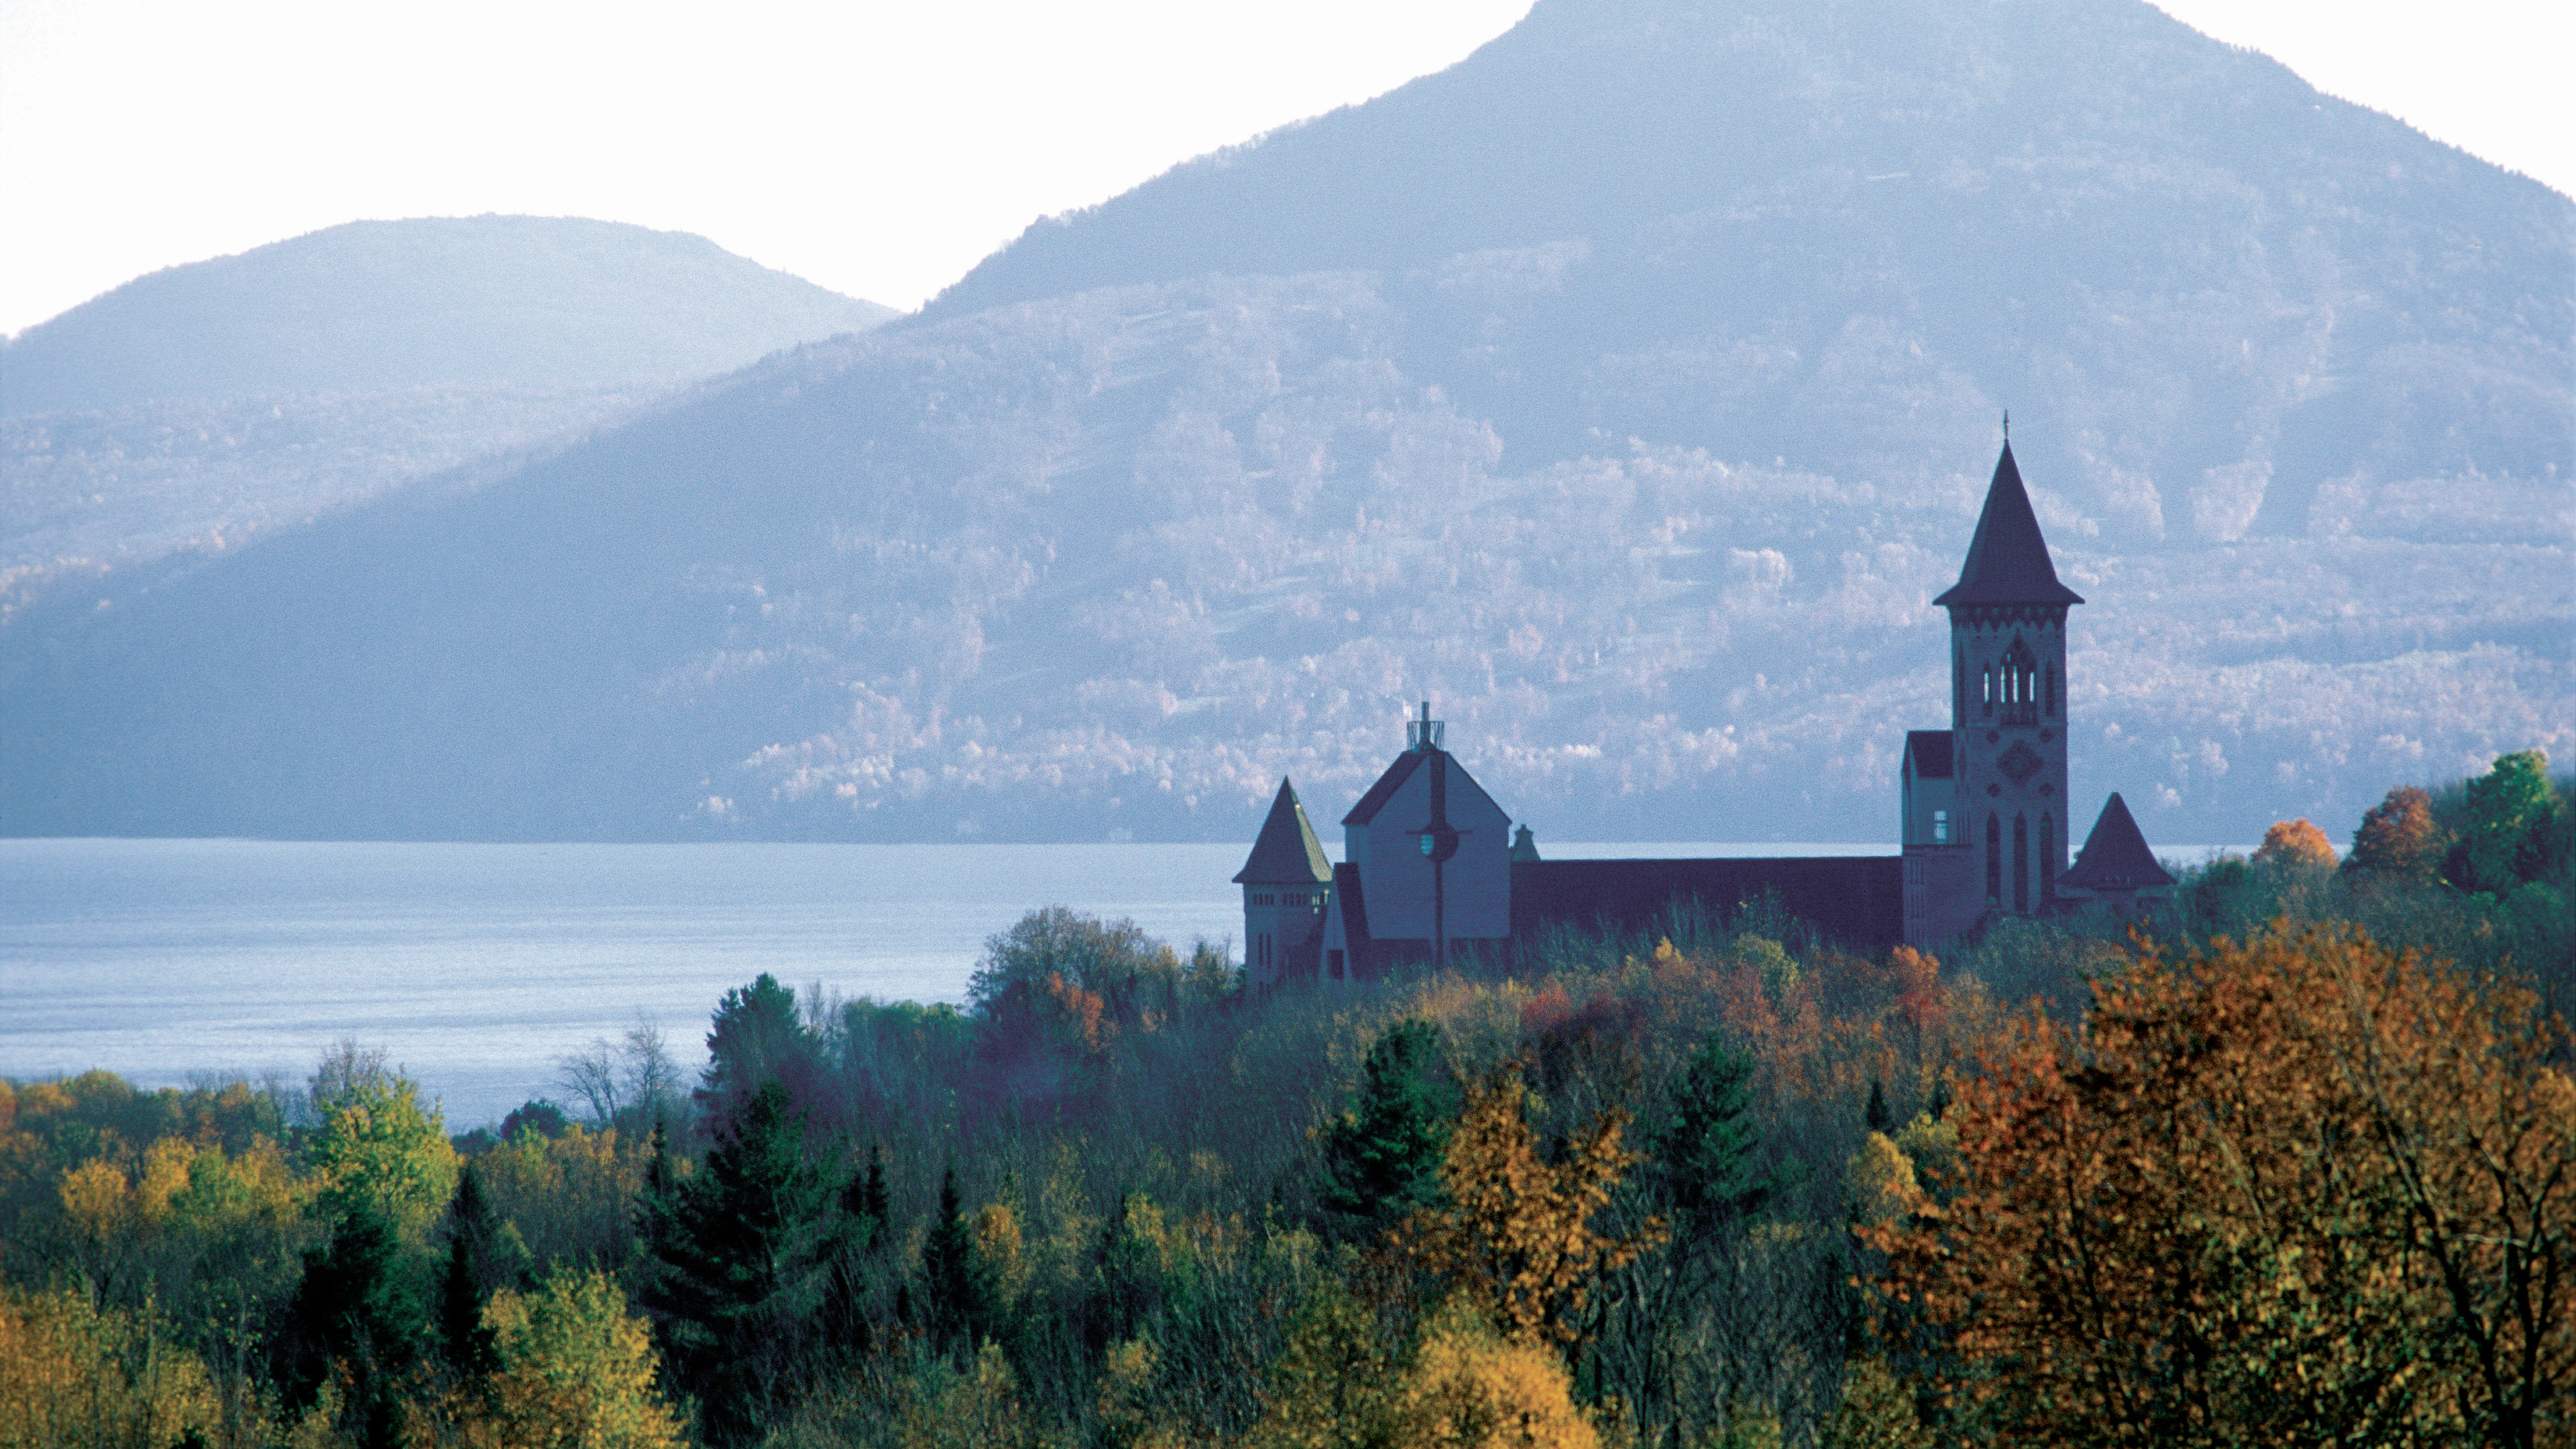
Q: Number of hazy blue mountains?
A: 2